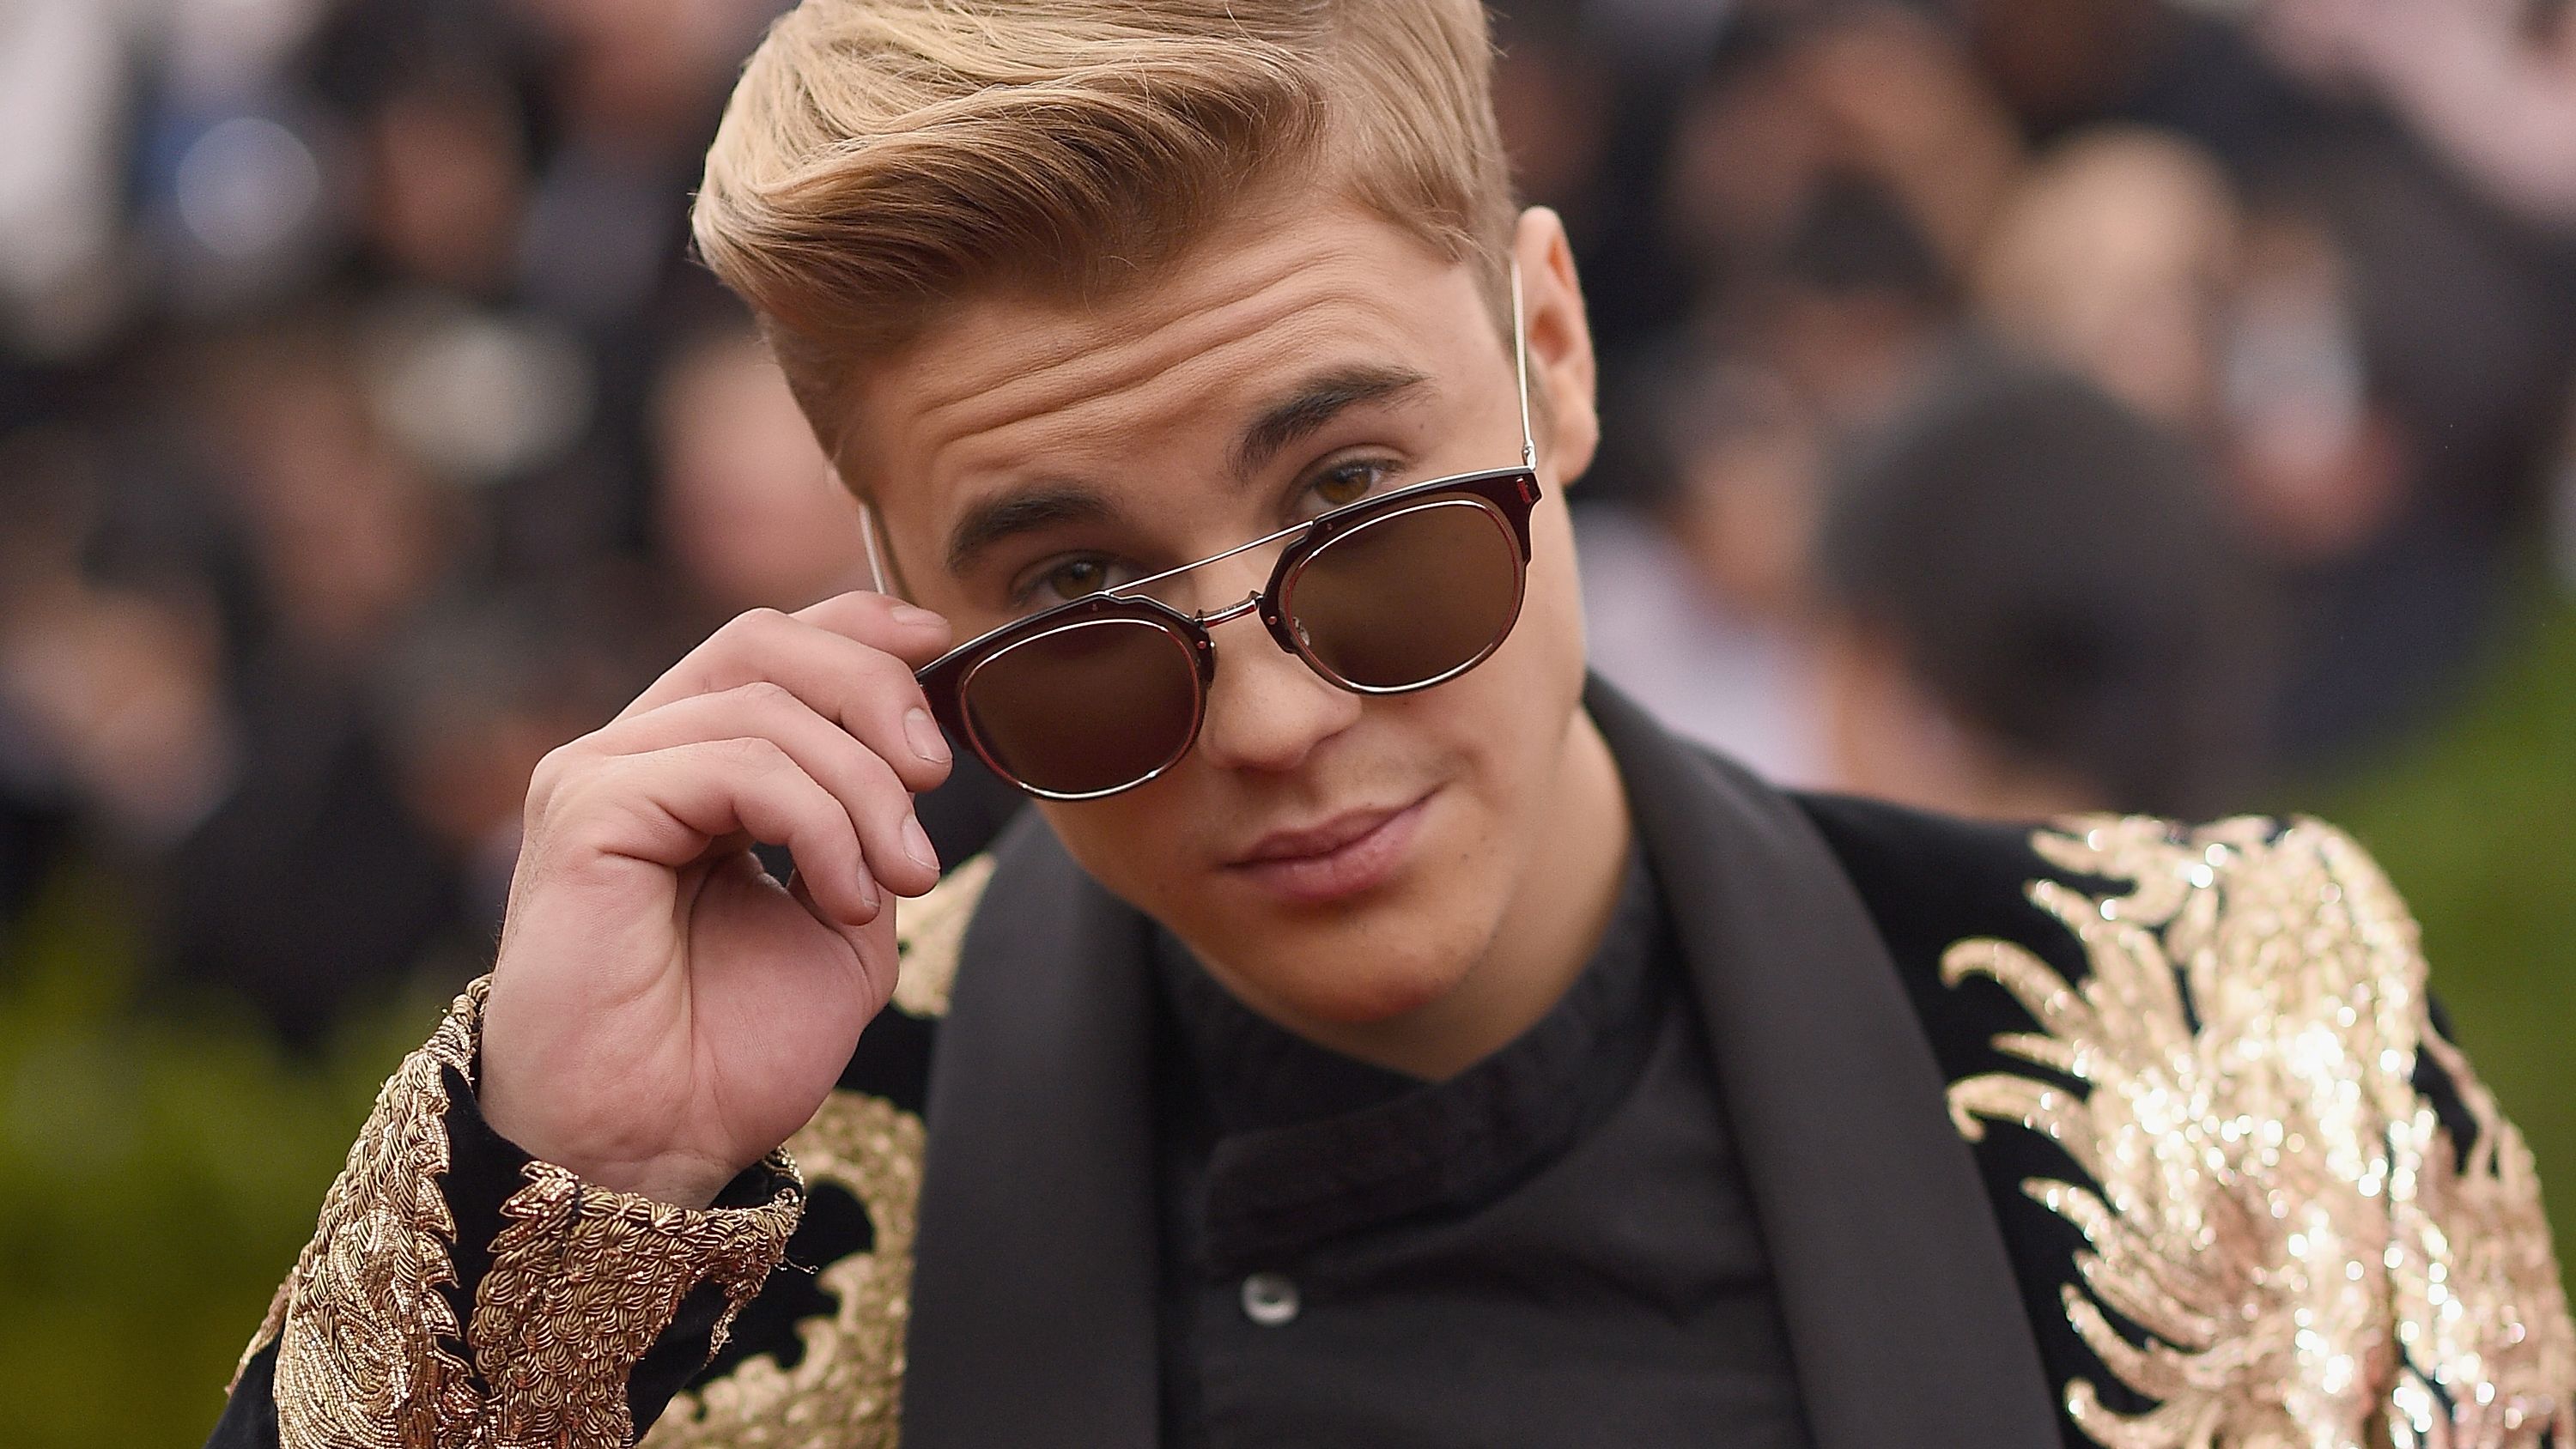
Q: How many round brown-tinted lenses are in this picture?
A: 2